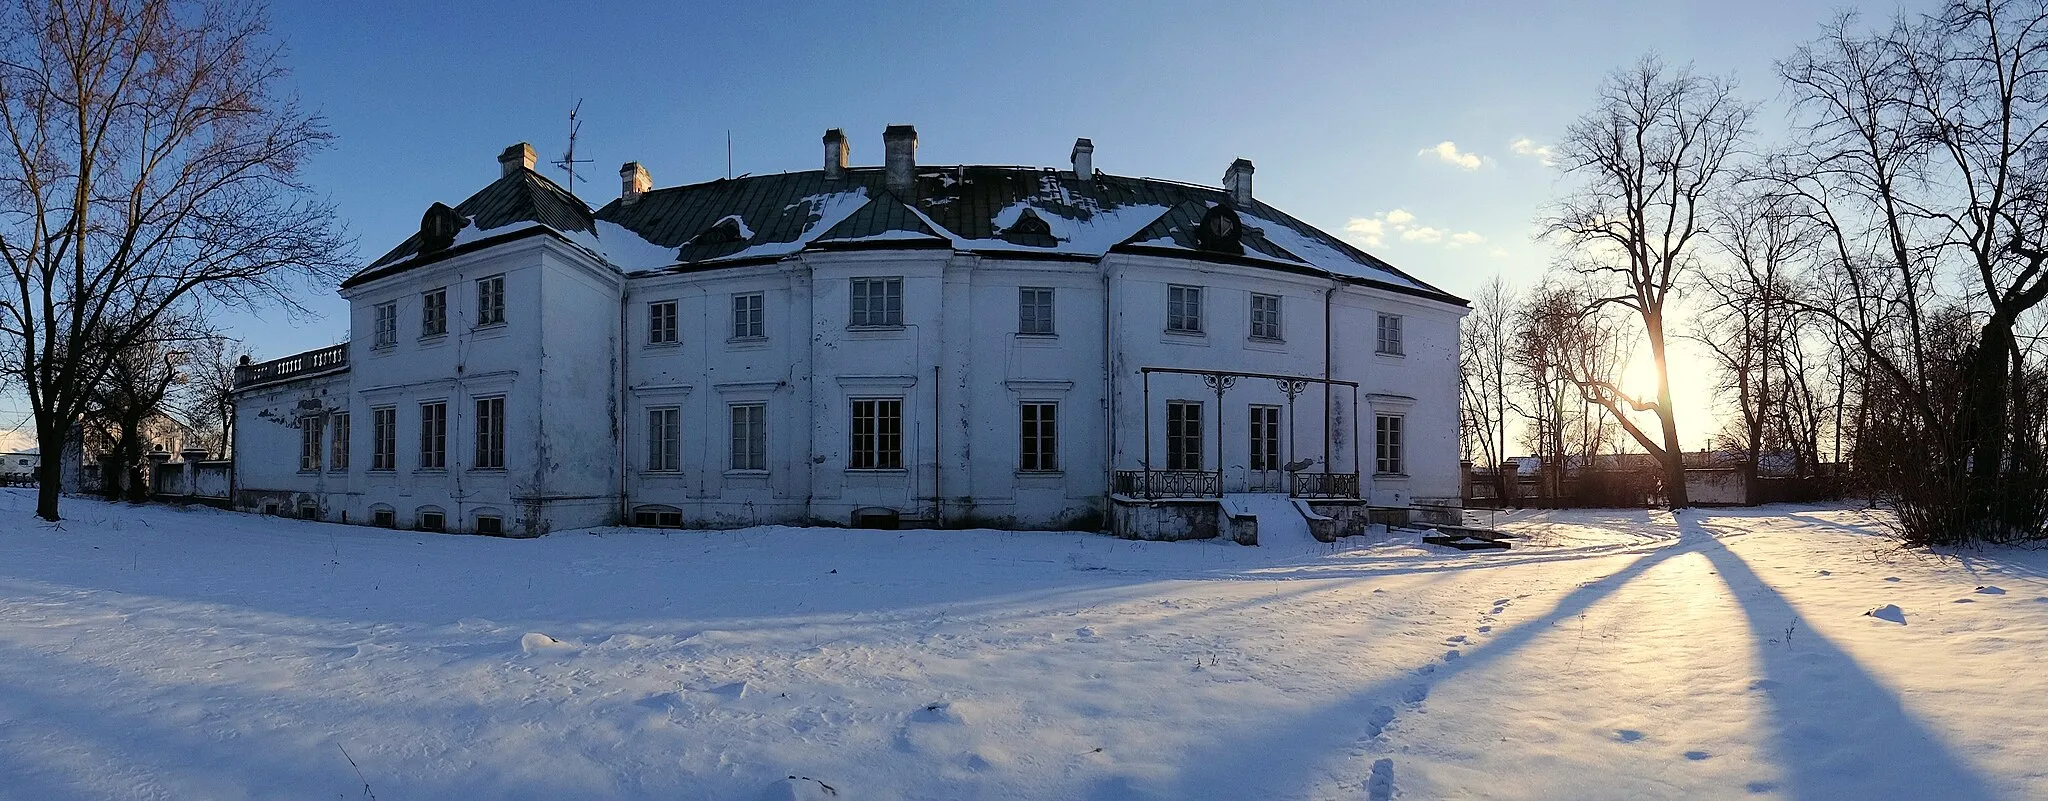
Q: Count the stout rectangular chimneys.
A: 6